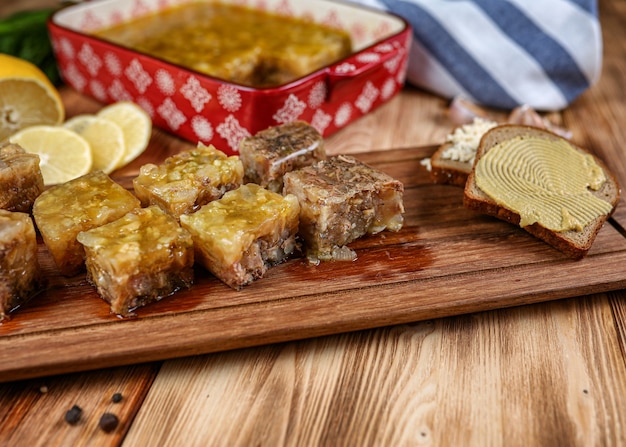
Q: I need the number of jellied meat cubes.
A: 8